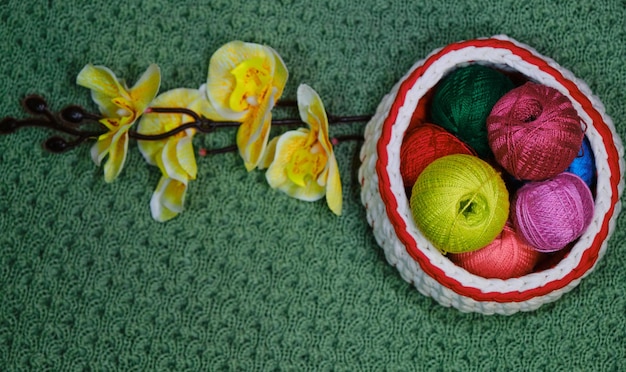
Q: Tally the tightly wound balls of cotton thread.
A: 7